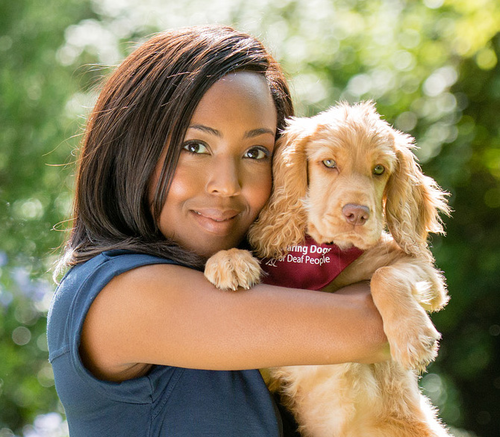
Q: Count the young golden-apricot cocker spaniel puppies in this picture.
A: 1